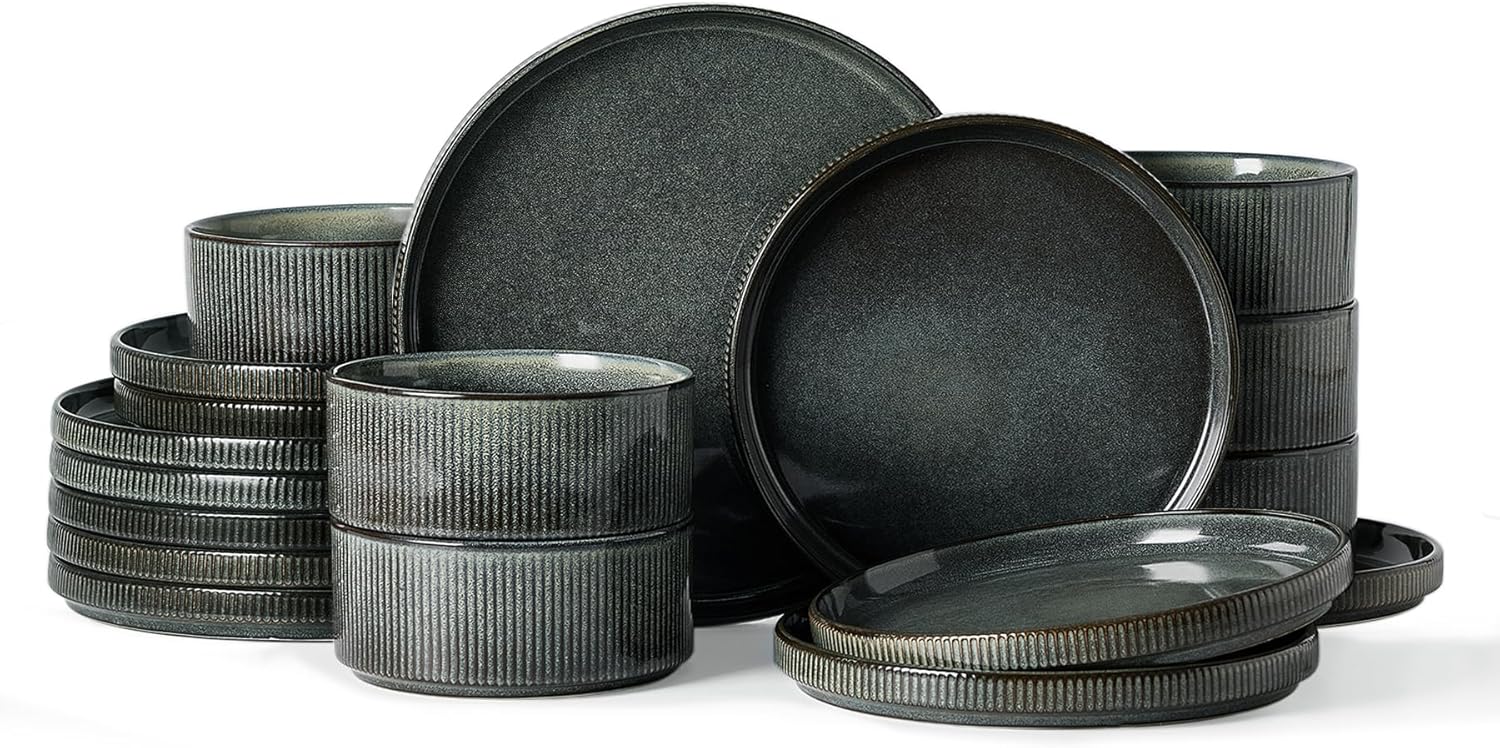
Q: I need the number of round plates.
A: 12